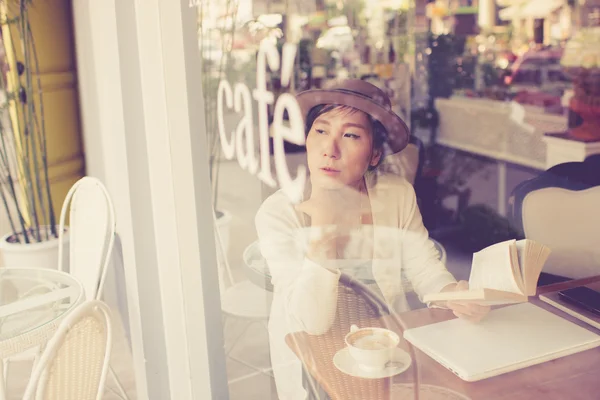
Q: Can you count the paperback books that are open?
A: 1